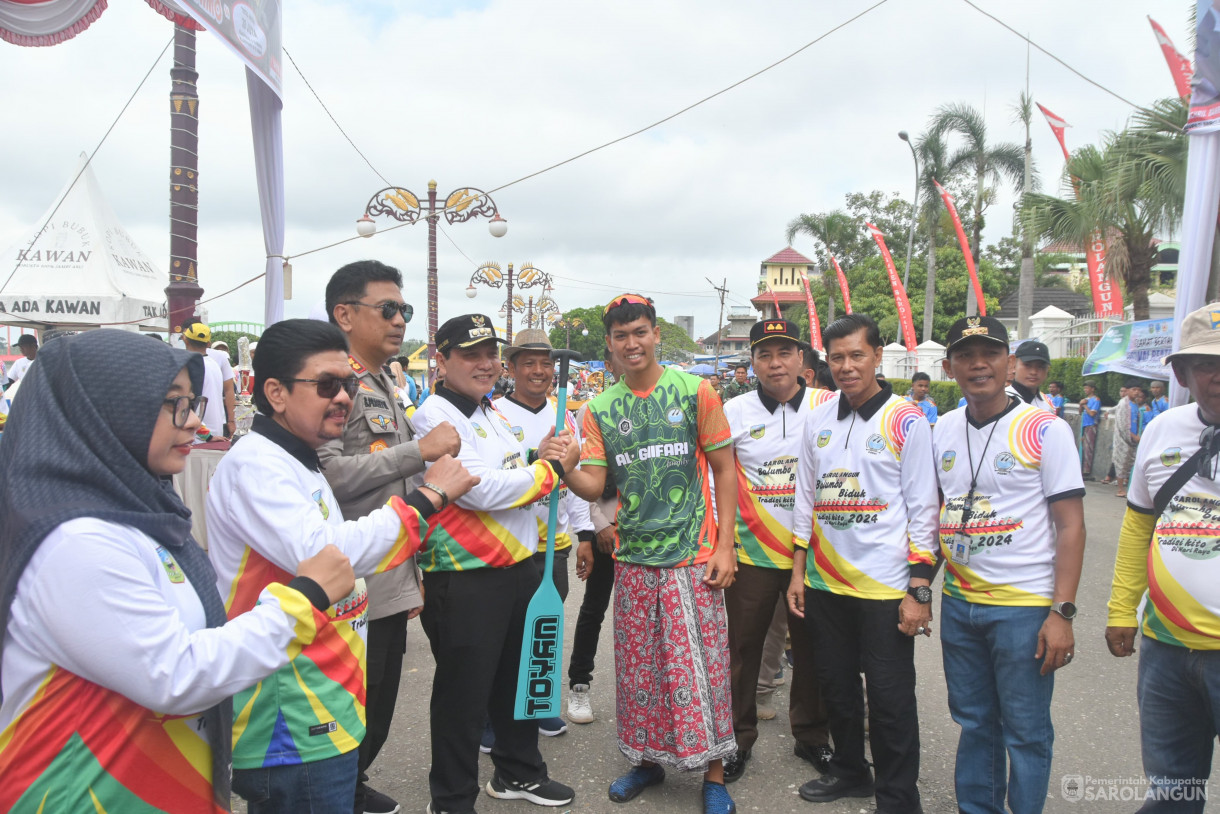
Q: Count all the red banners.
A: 7